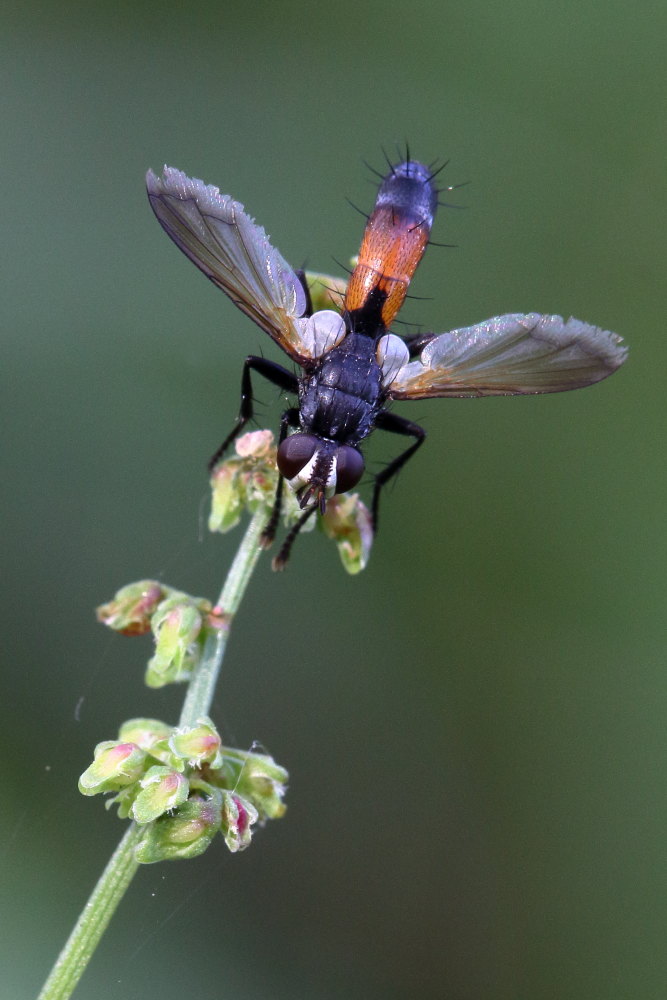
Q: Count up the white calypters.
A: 2